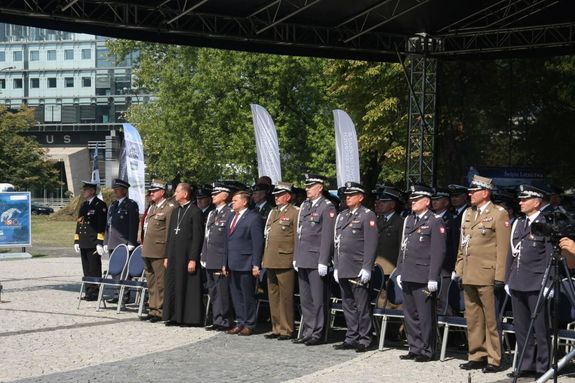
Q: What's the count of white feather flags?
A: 3